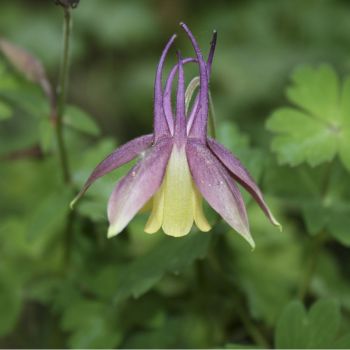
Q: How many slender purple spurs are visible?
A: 5